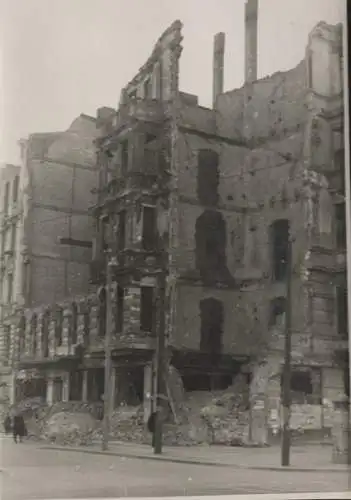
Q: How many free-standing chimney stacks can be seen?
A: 2